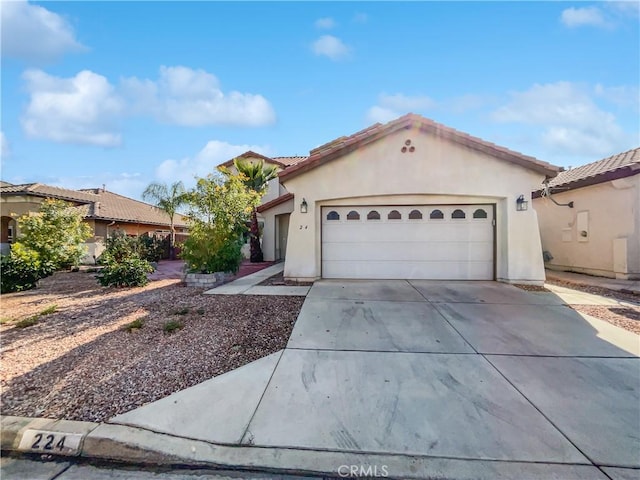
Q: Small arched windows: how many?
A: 8